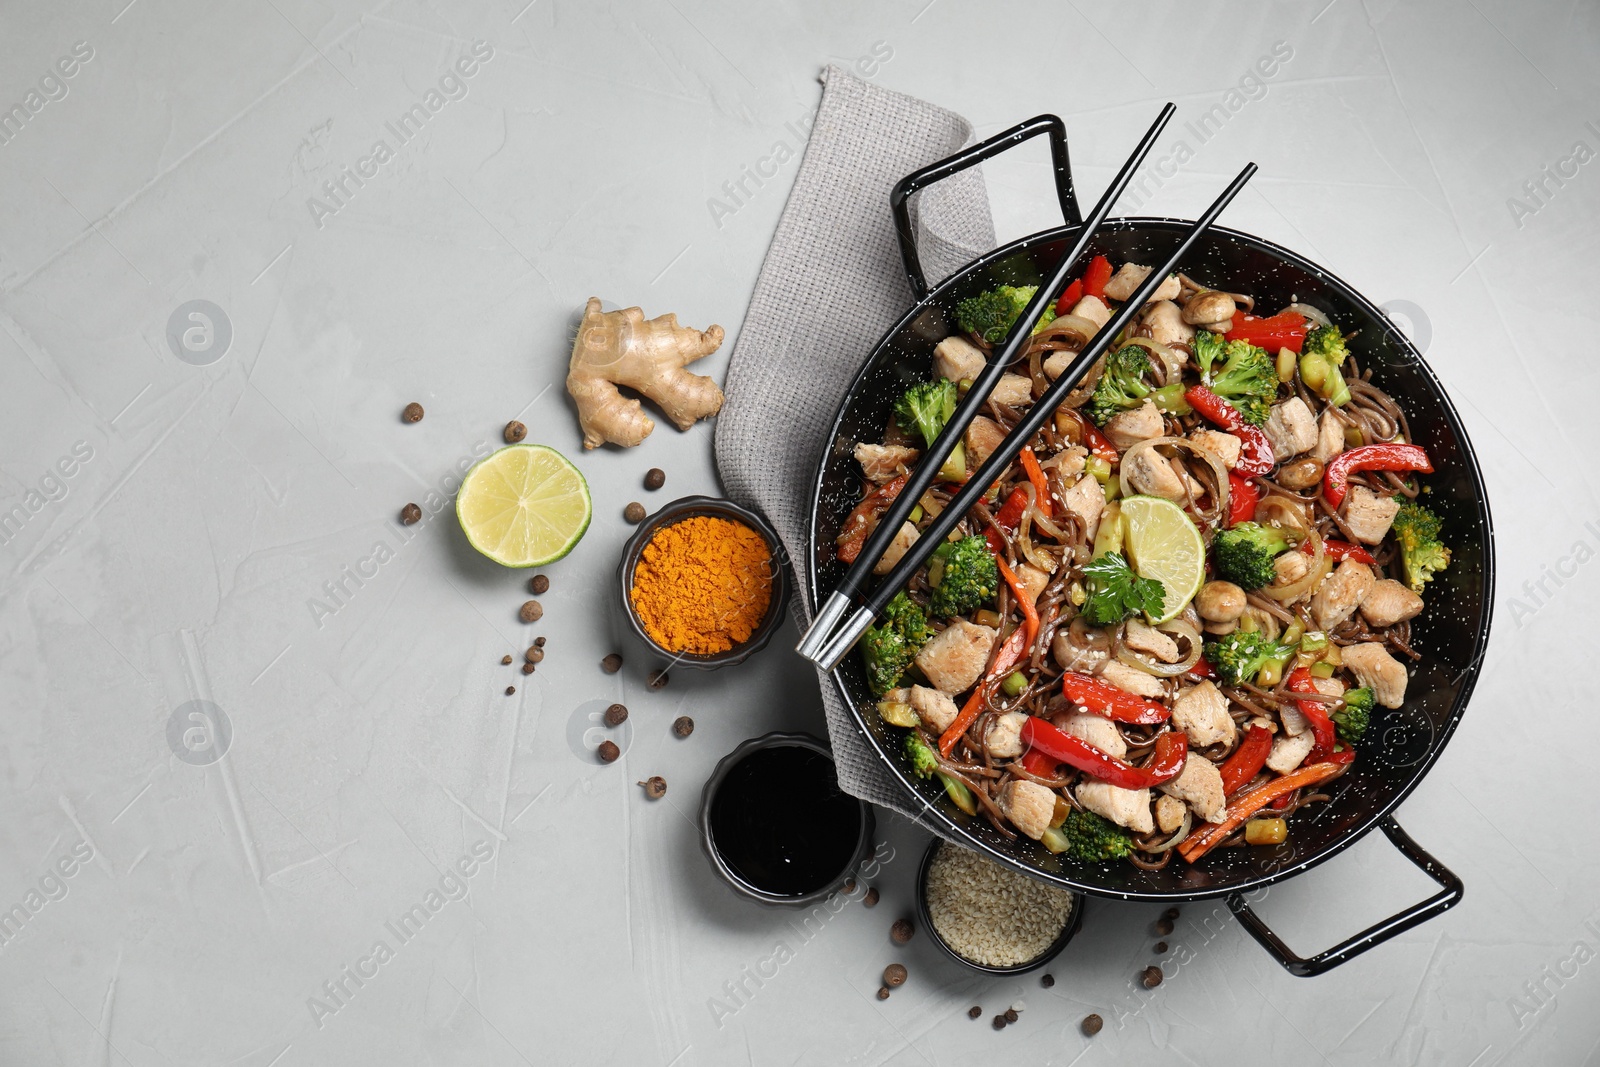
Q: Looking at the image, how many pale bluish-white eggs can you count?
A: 0